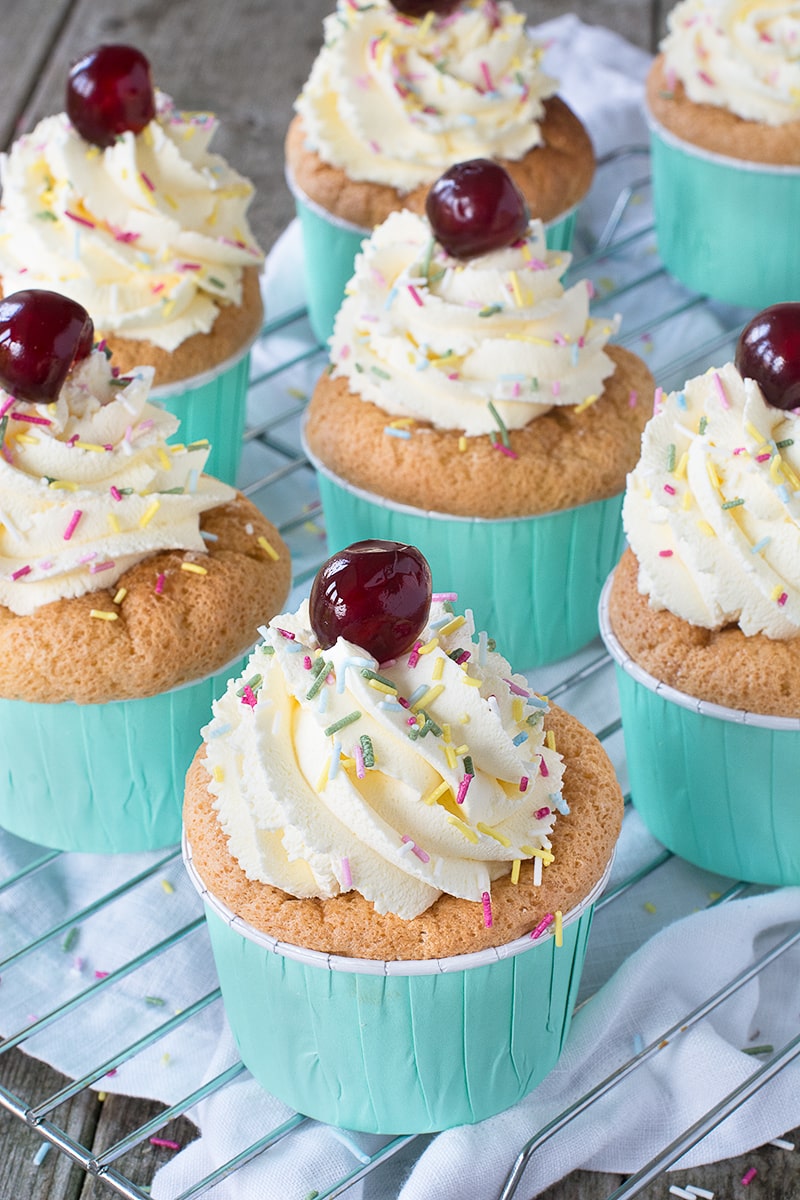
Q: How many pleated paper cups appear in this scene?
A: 7